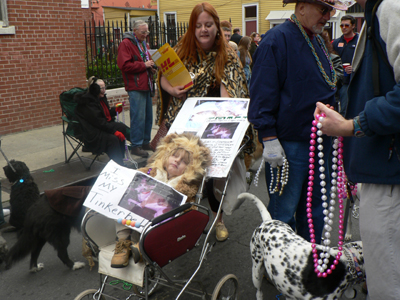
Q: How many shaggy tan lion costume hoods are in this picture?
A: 1